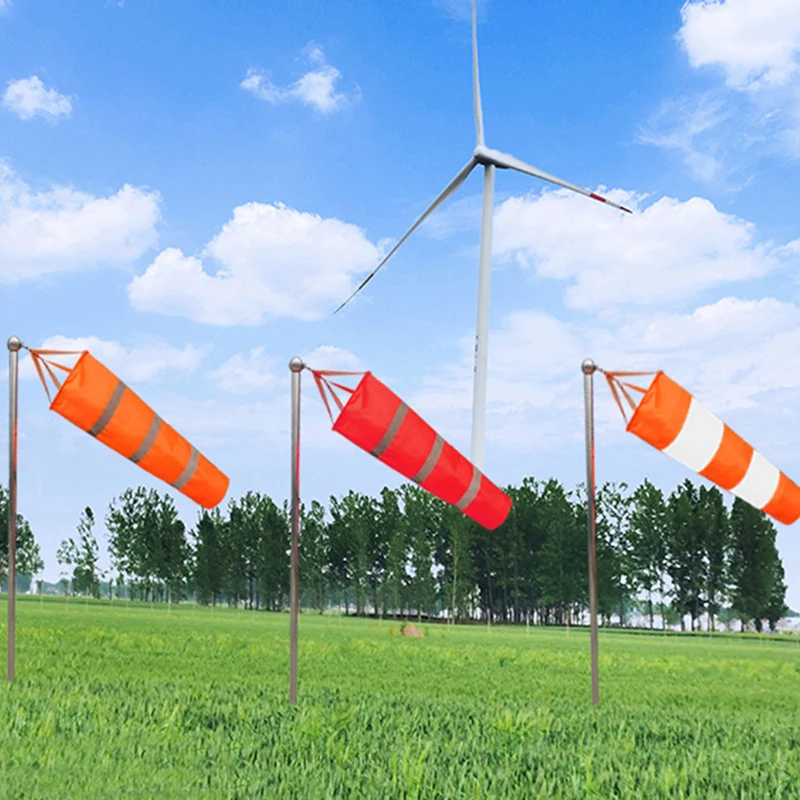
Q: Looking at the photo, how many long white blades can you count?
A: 3